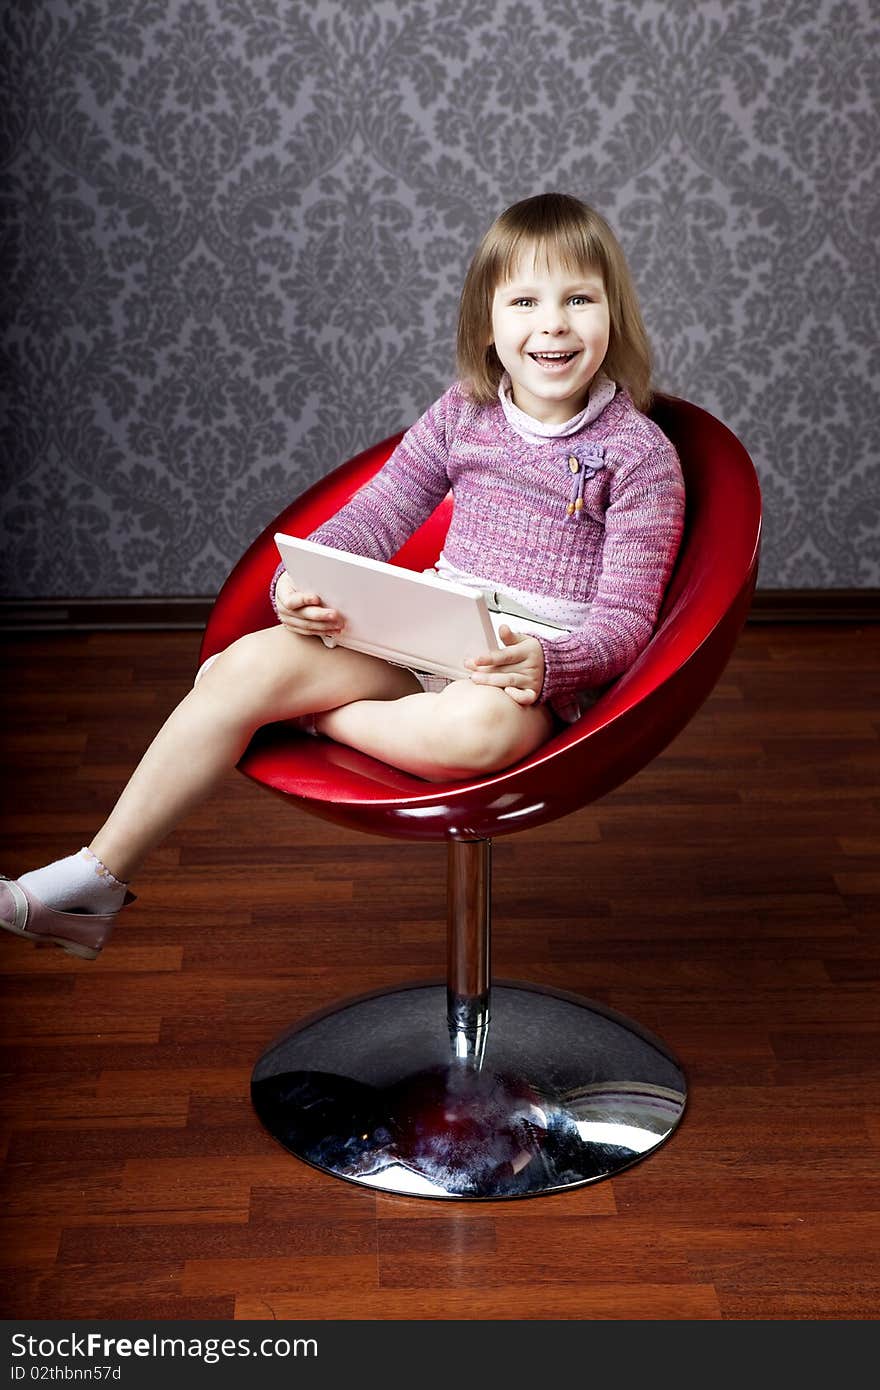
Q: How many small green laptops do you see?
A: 0